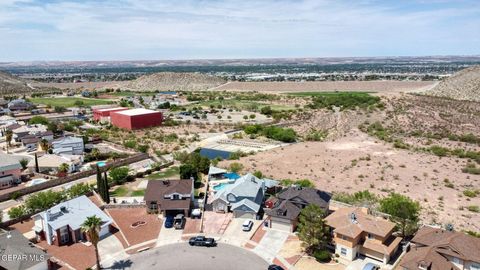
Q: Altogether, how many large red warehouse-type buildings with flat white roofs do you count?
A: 2